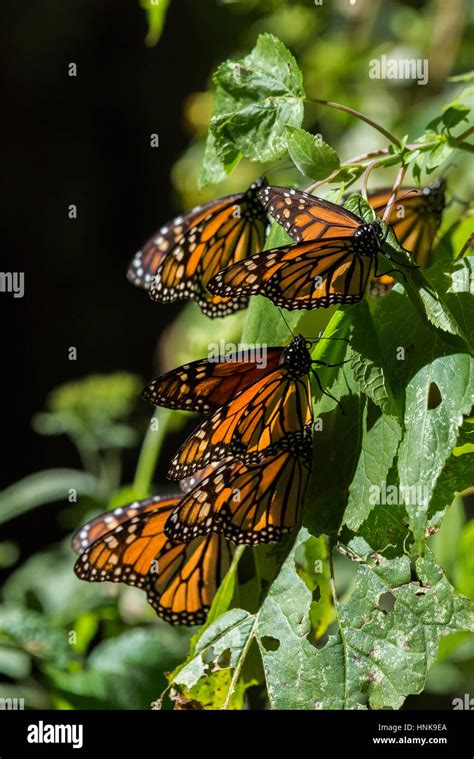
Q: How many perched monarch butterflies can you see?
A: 6